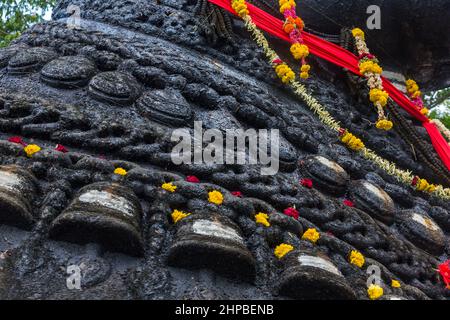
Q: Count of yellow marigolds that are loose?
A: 11